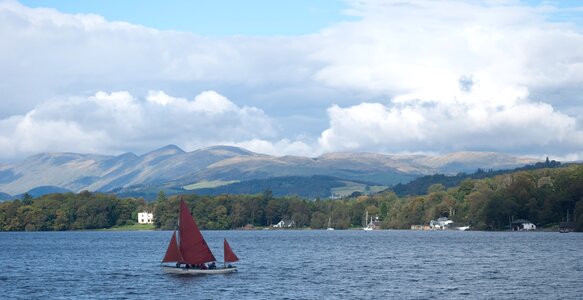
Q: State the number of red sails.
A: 3